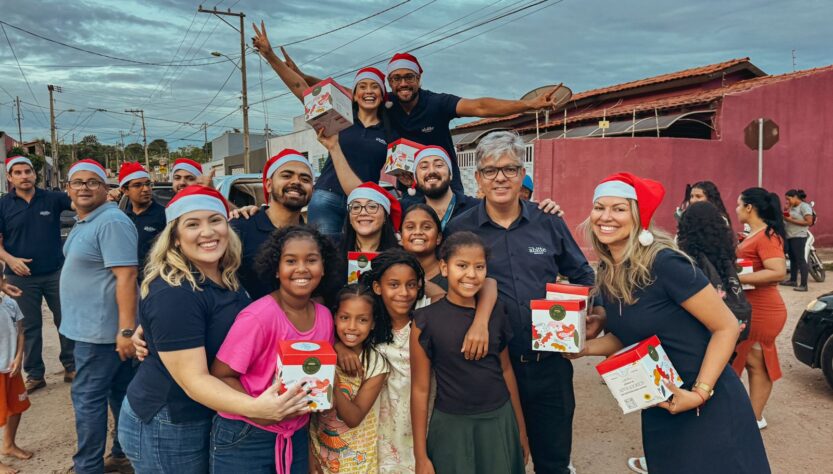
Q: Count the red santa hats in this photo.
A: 11